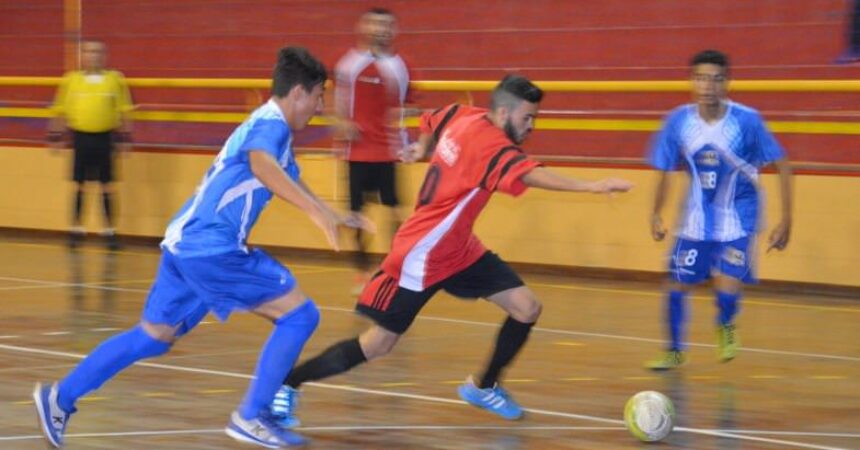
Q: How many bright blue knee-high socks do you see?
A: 4